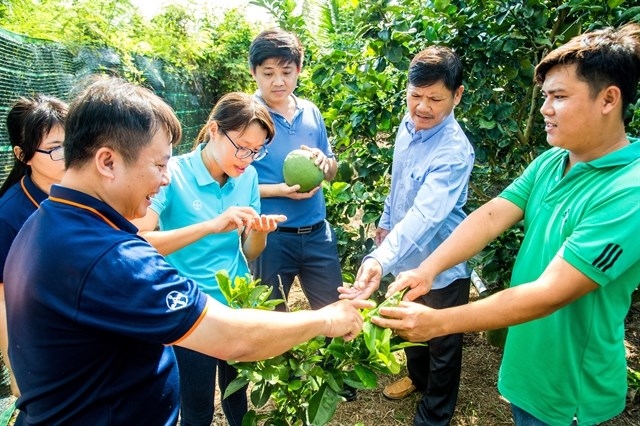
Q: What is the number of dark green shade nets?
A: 1